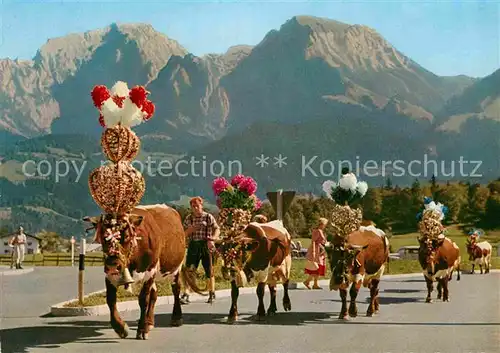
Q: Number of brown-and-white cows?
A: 5